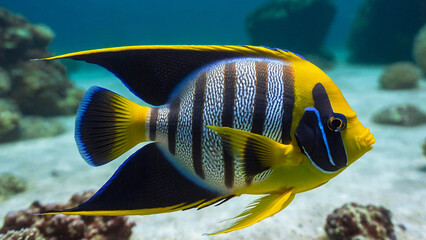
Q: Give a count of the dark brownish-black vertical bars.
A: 6